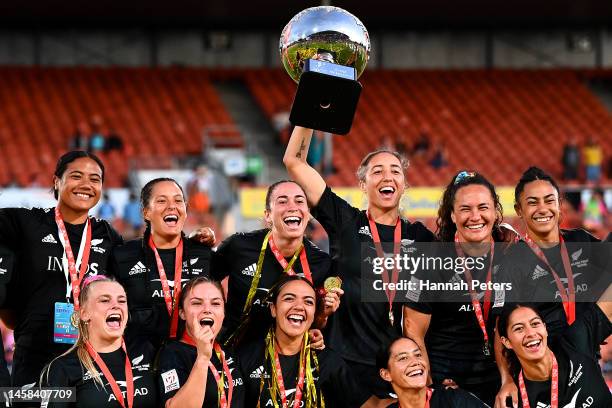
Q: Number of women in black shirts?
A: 11